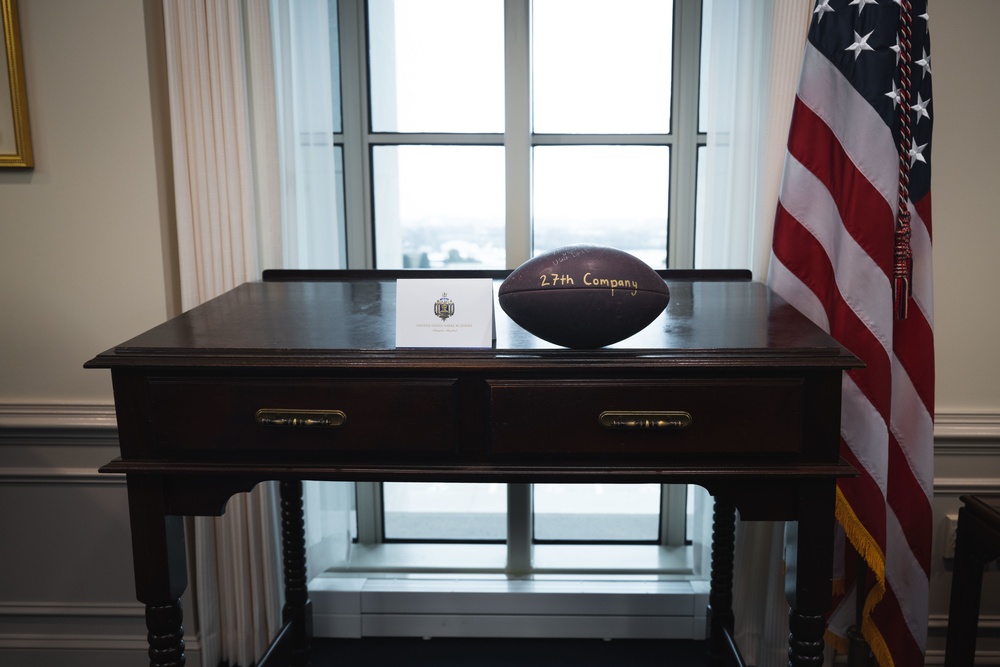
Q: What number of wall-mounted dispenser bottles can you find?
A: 0